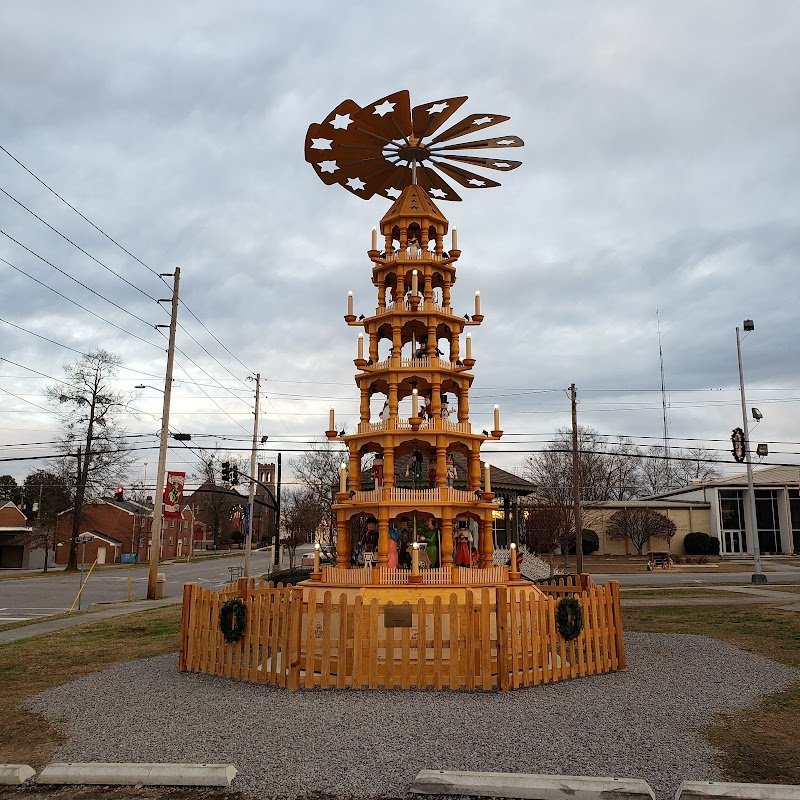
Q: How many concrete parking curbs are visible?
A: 4